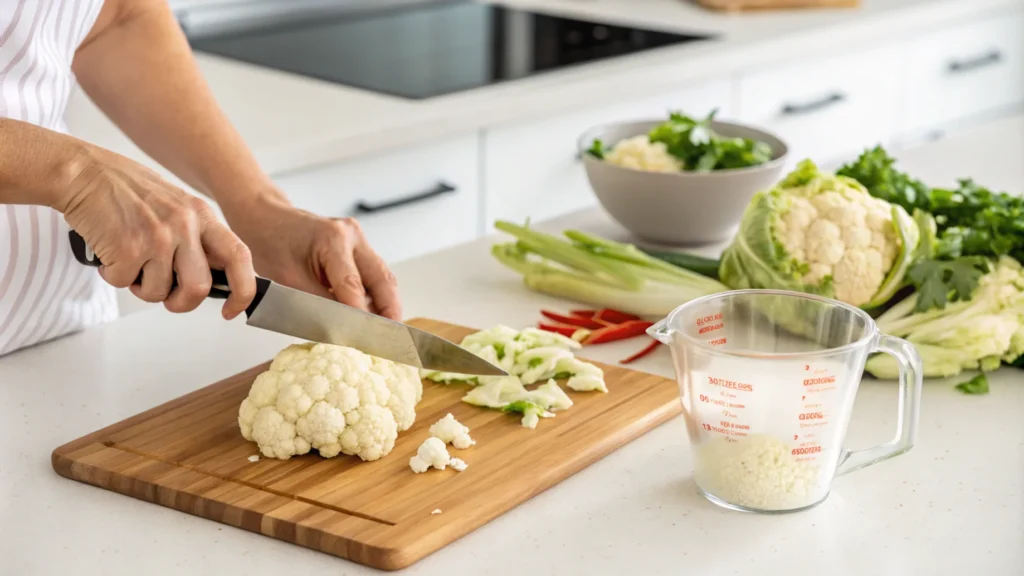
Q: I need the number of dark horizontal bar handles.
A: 3